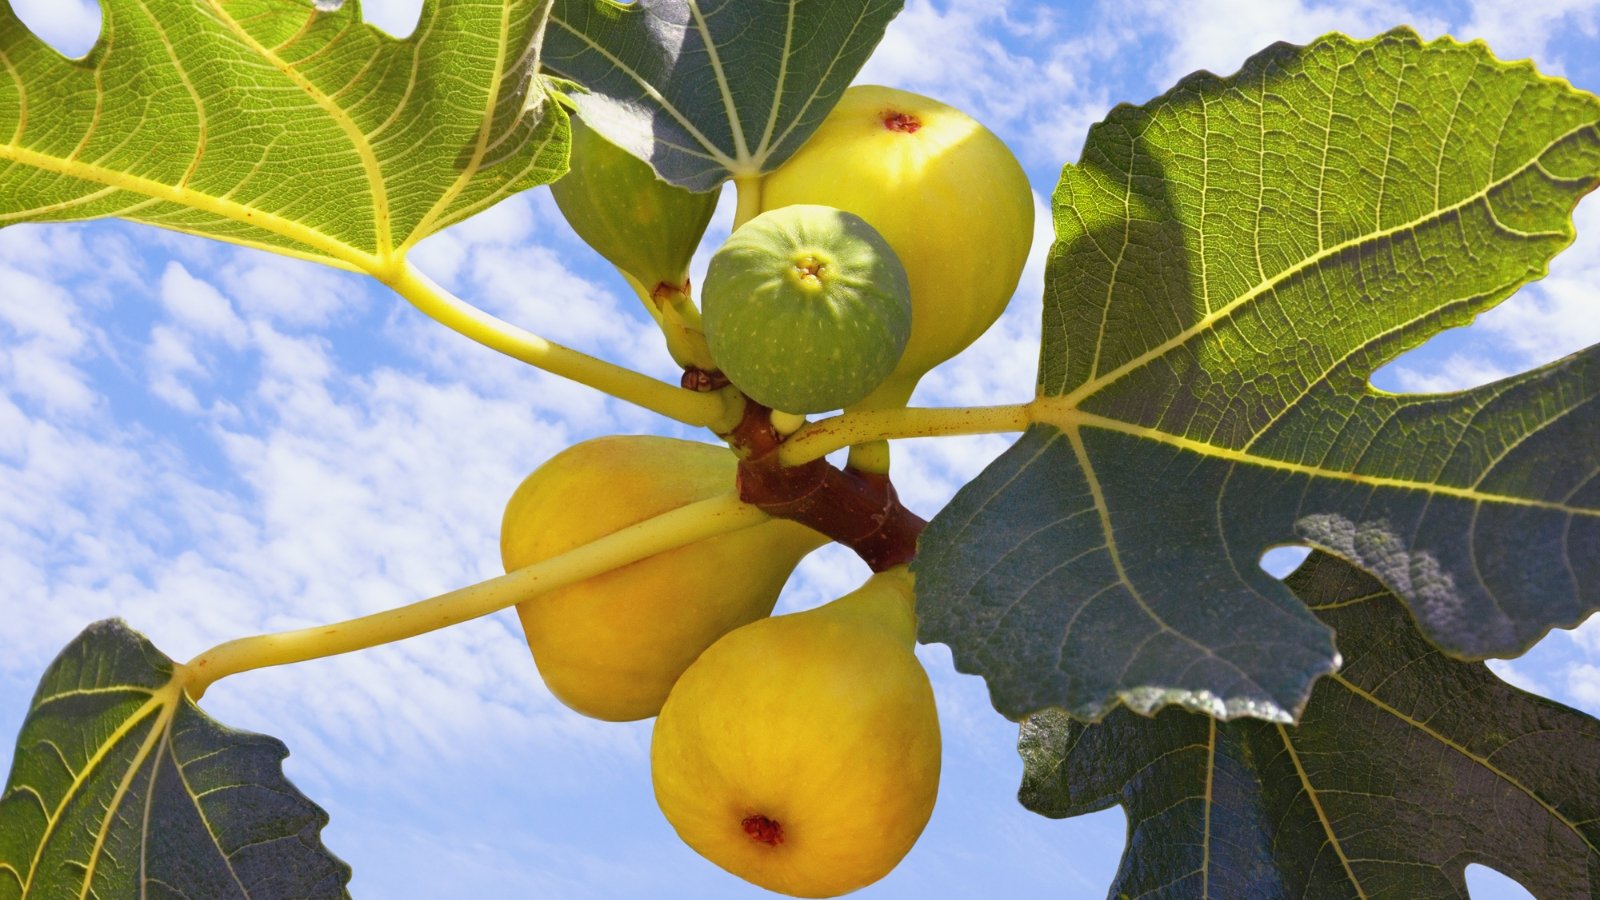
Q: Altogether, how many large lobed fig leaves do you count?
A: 5